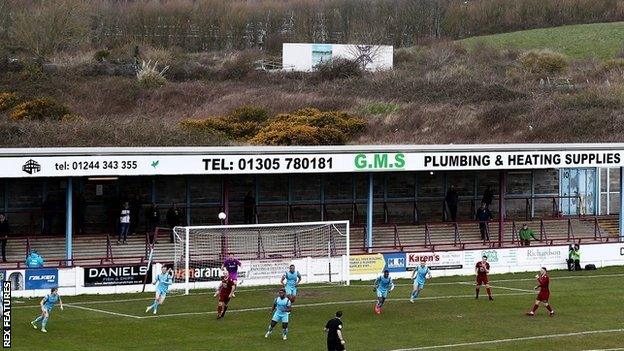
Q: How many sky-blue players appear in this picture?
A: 6